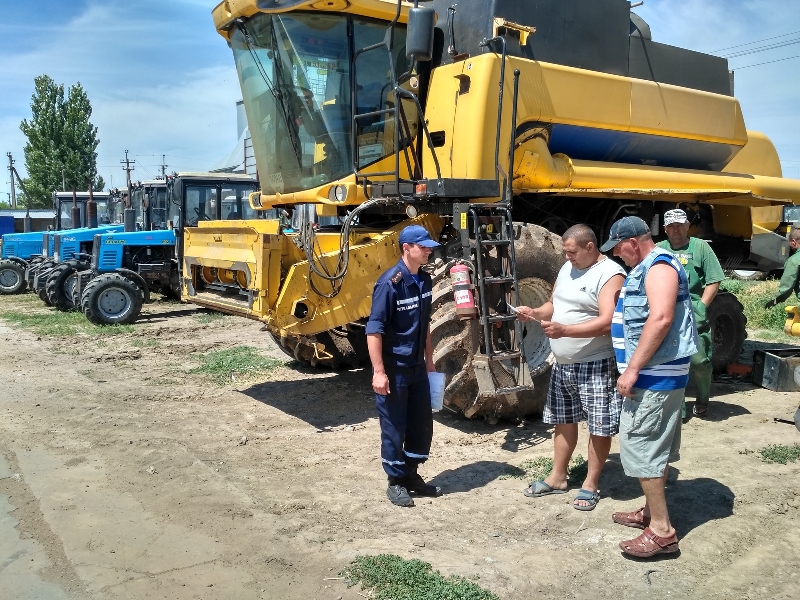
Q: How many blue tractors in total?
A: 4